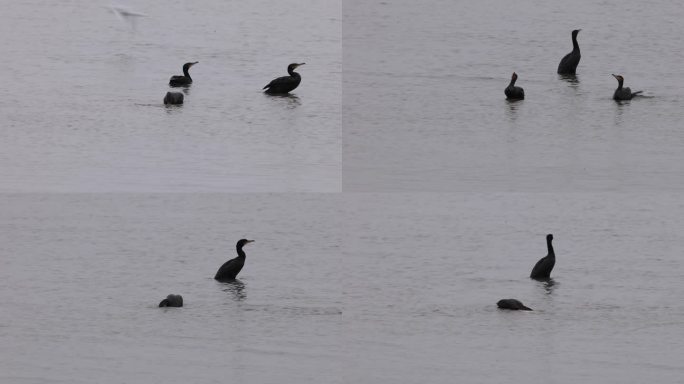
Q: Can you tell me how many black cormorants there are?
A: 10